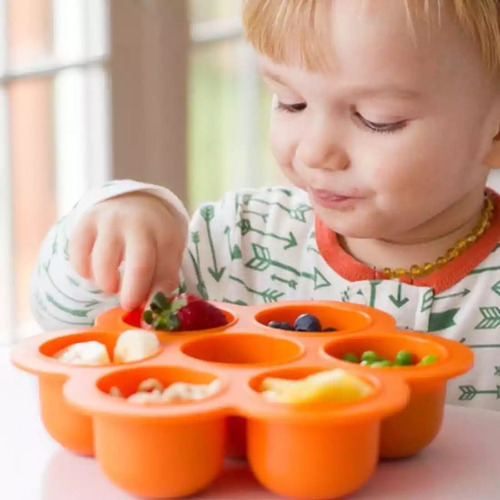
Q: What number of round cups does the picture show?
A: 7